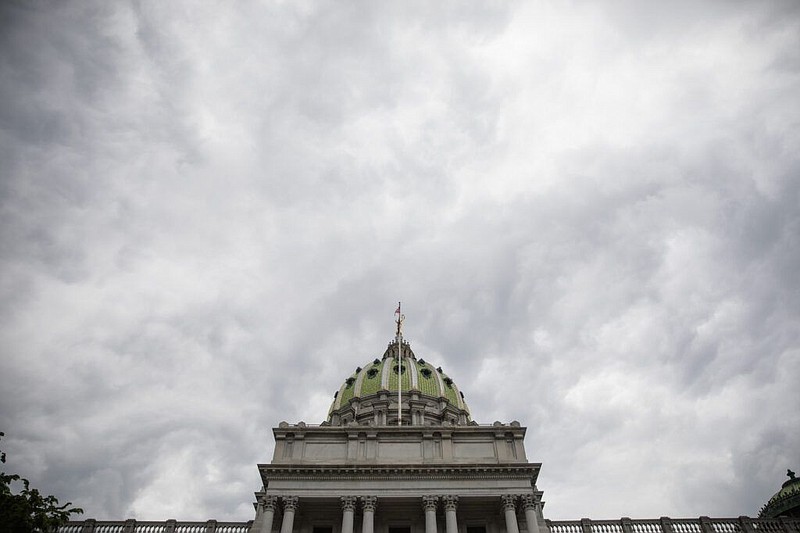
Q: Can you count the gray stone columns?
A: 8